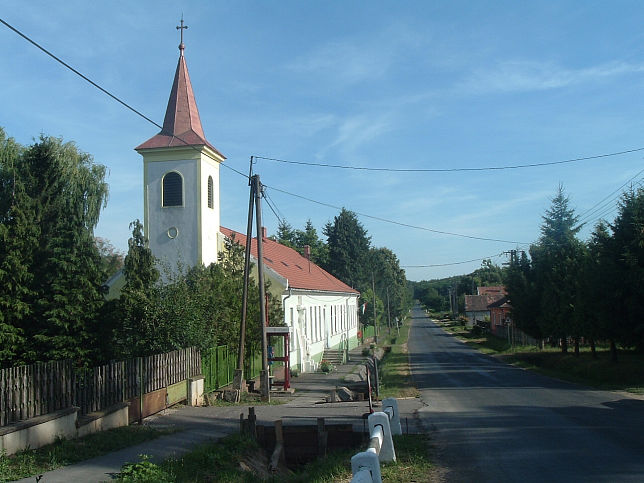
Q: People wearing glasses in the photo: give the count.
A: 0